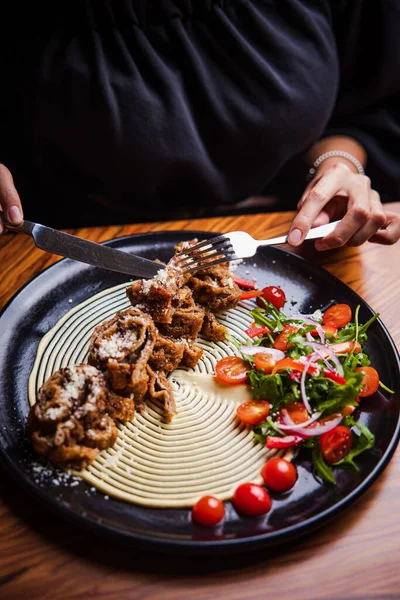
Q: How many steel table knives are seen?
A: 1